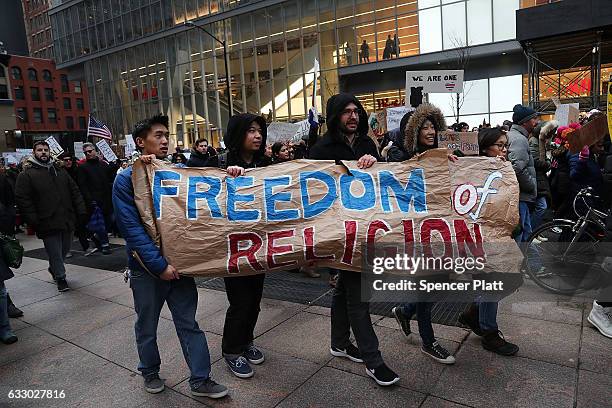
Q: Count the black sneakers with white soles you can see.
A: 4